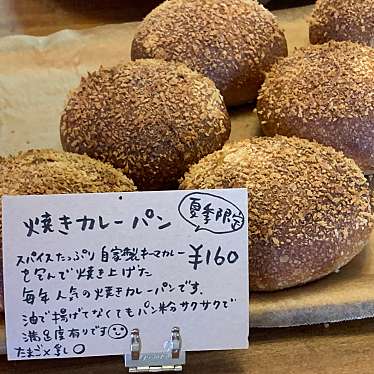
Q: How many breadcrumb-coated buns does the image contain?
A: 6